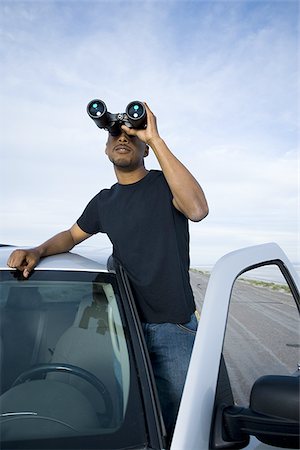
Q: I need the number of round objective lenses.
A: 2